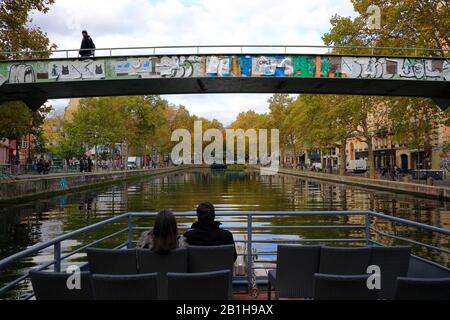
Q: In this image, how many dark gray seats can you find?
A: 11